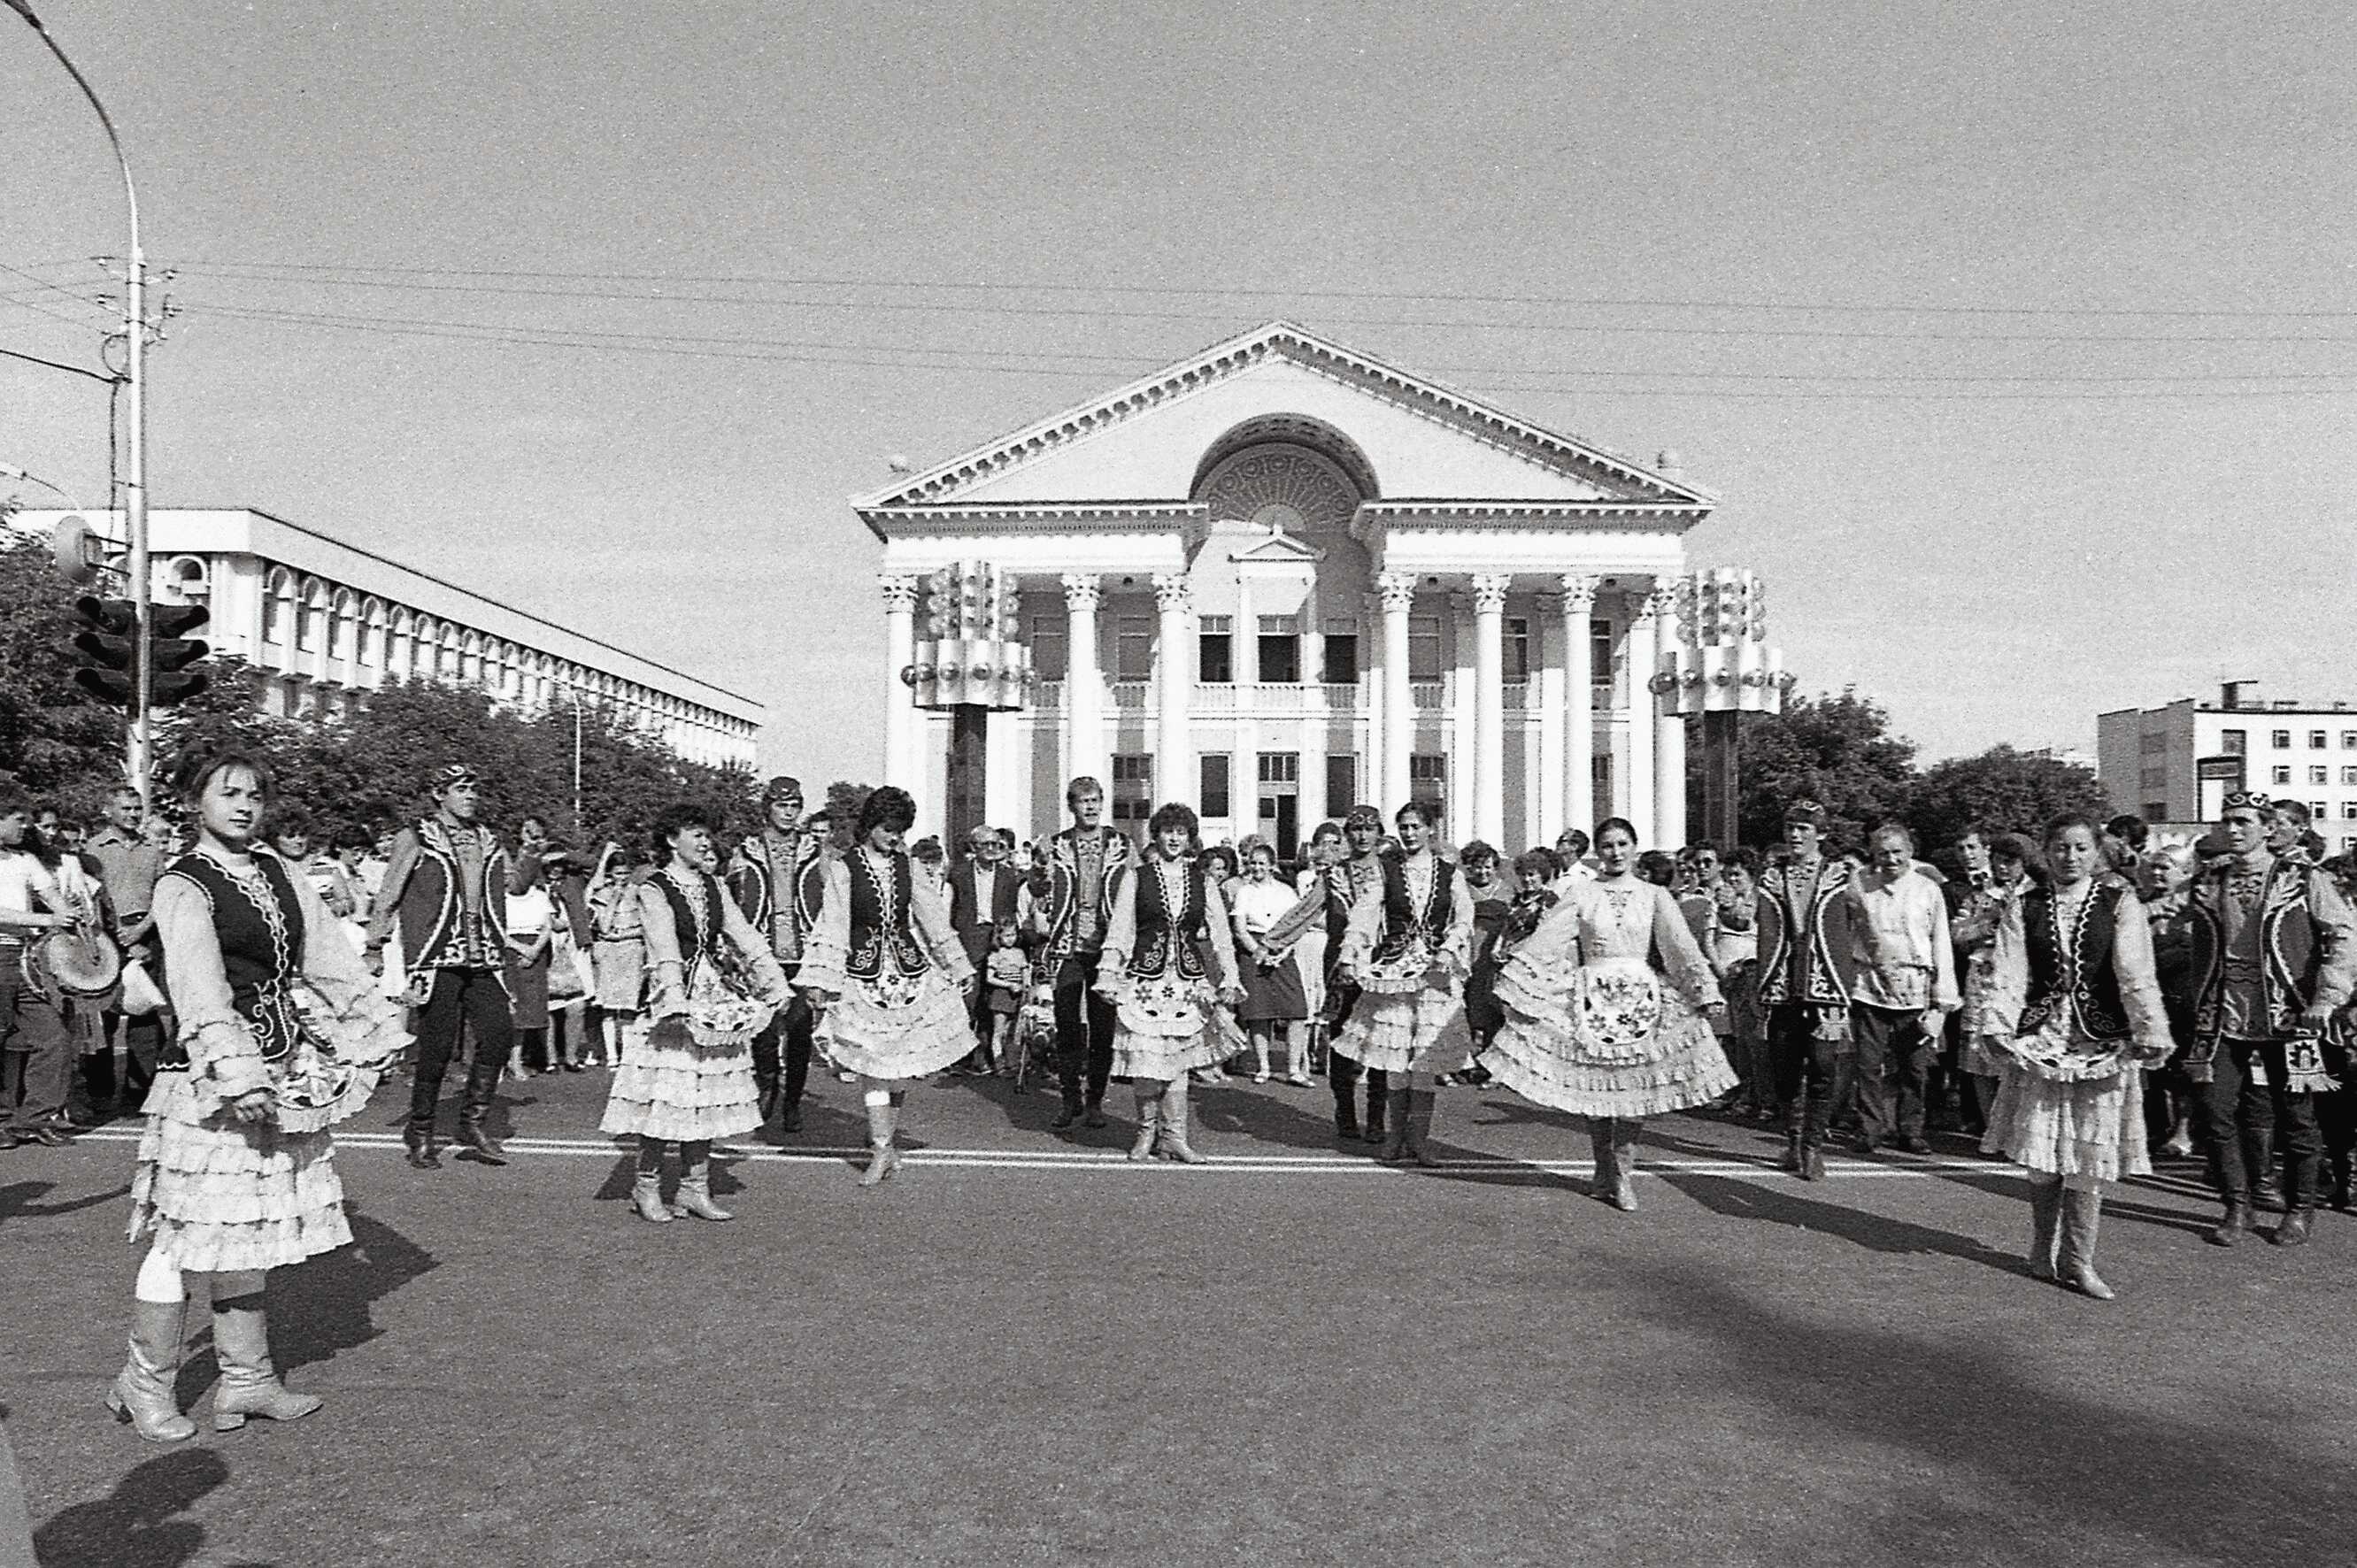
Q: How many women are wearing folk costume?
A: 7